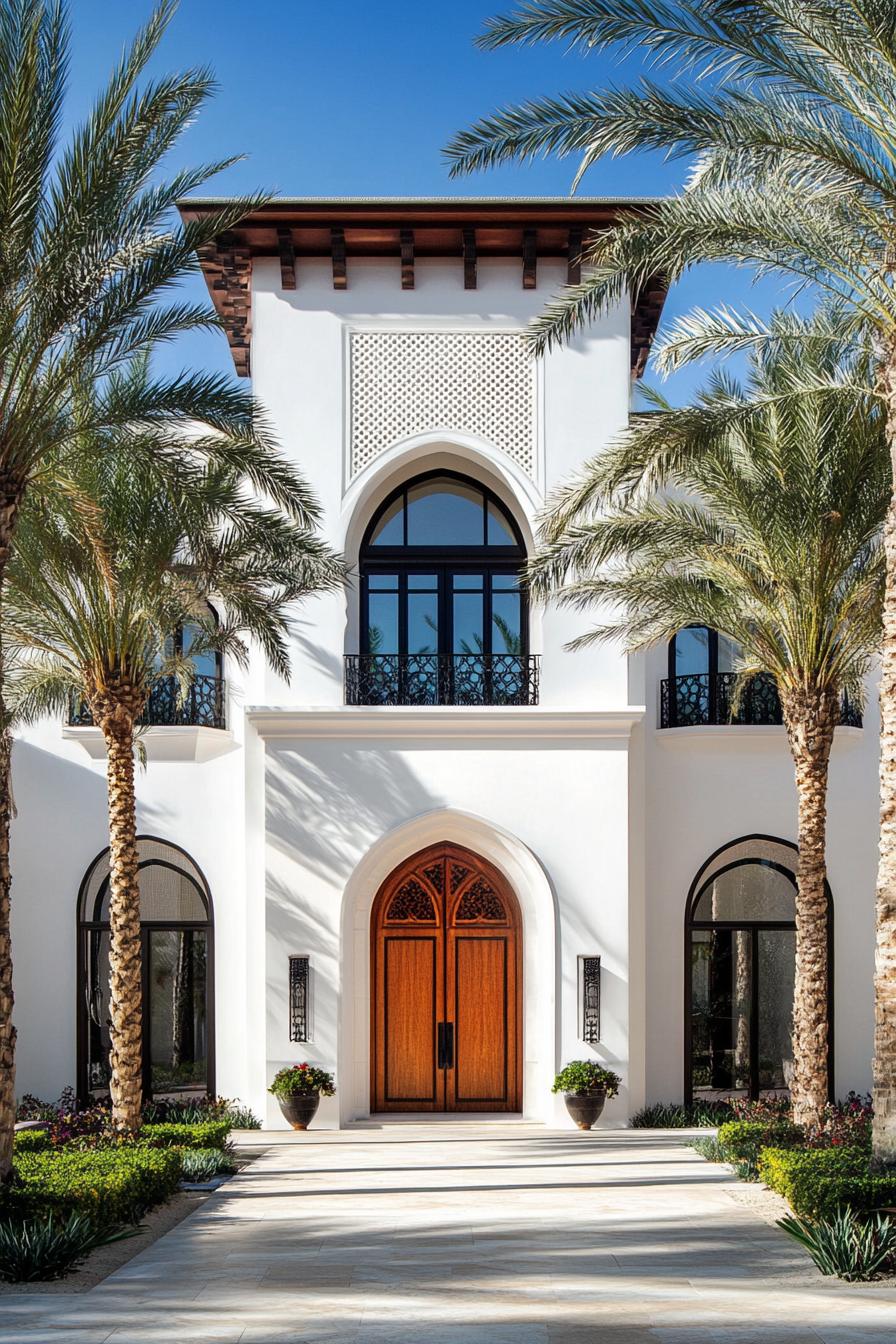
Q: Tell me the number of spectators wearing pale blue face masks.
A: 0